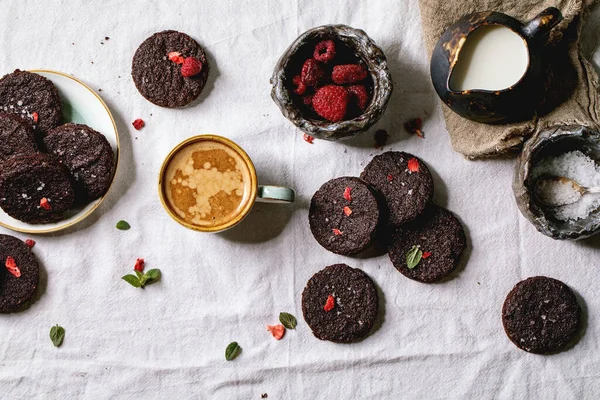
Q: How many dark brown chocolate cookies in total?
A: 11